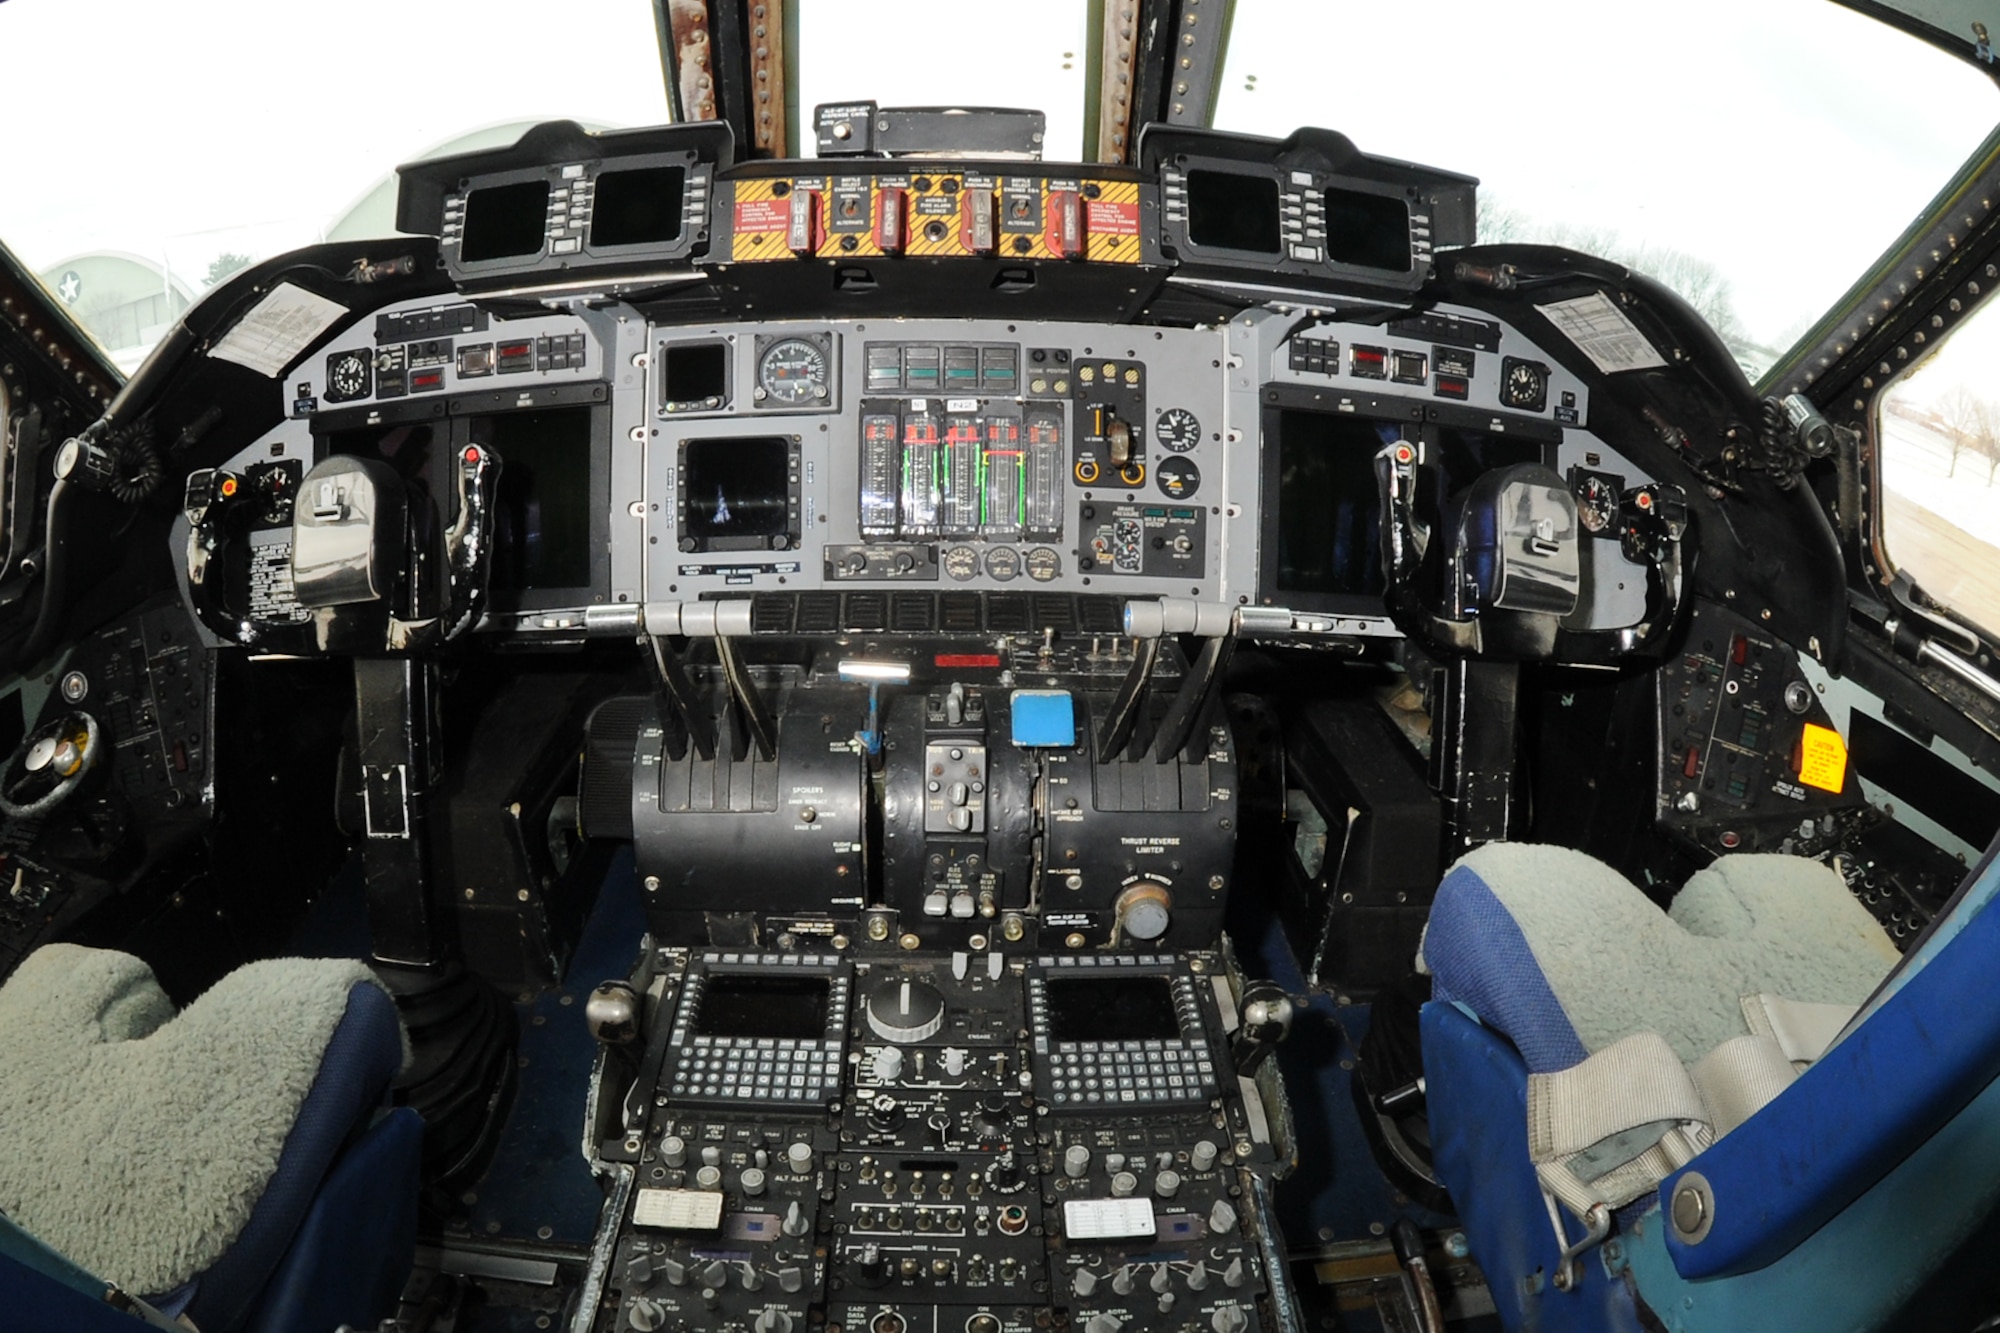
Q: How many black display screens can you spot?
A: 12